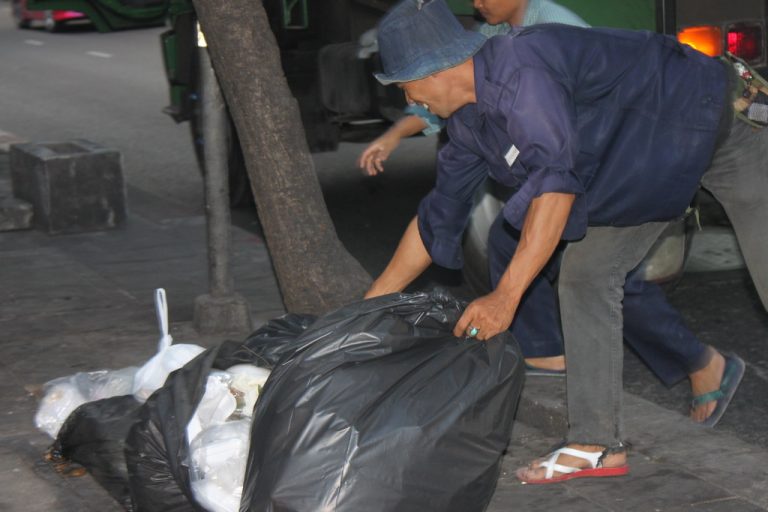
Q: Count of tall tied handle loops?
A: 1